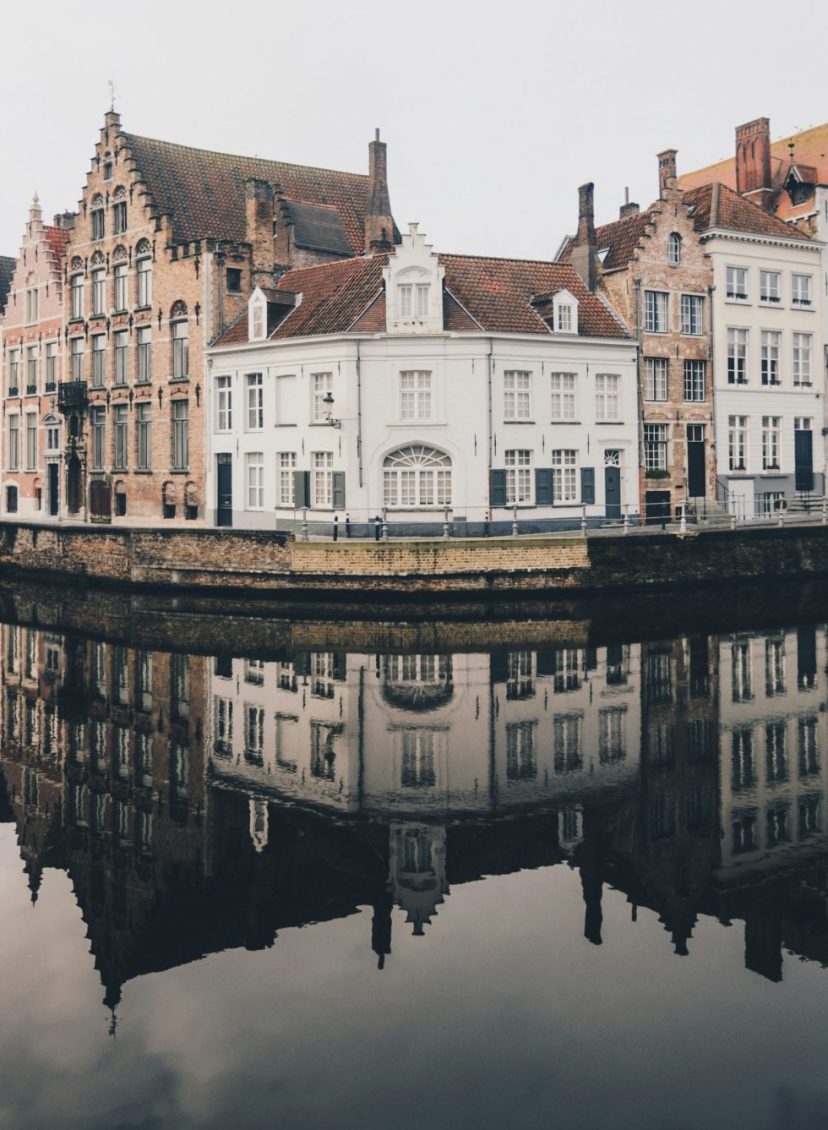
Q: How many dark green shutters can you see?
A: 5